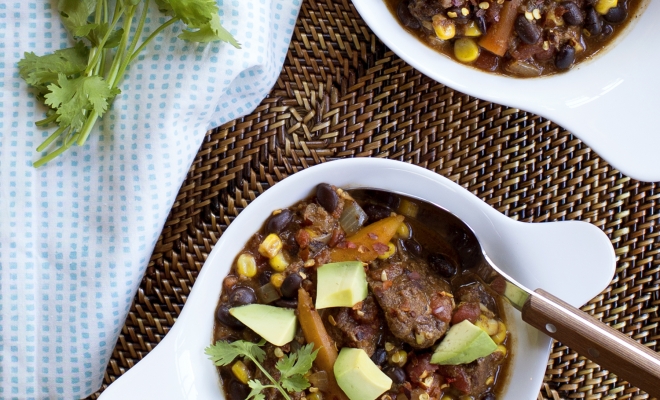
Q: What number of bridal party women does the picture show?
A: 0